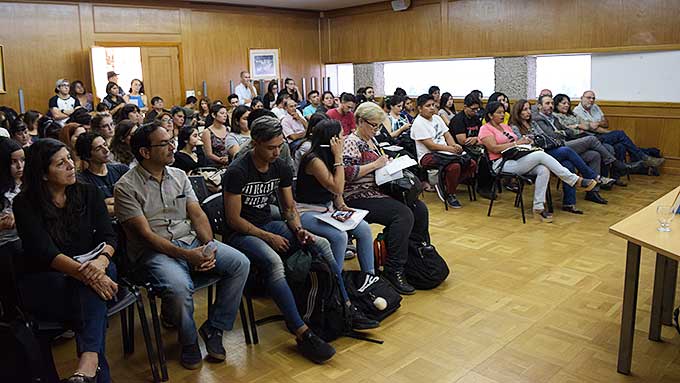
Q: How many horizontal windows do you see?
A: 3